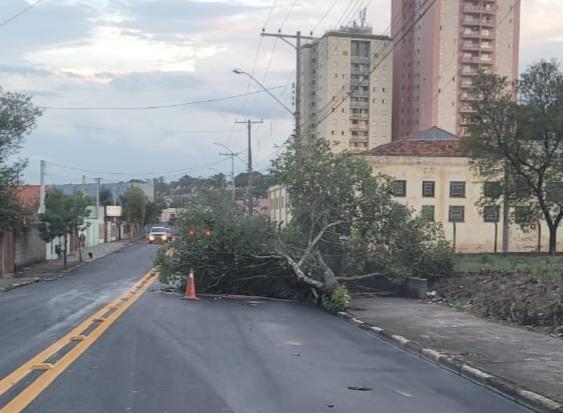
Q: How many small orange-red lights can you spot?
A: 2